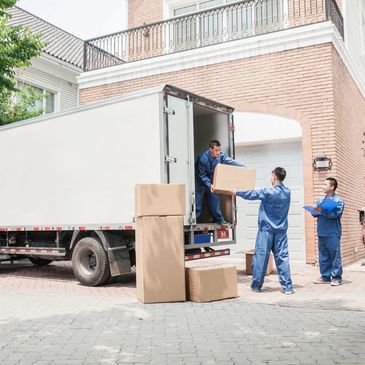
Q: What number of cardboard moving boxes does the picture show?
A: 5